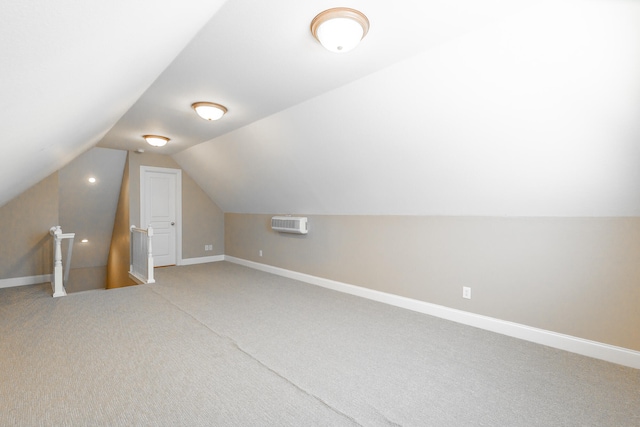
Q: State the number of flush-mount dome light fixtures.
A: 3